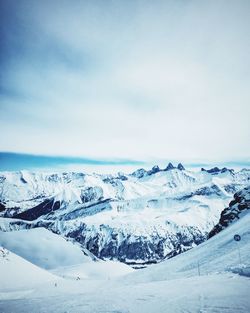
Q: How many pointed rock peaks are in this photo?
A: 3